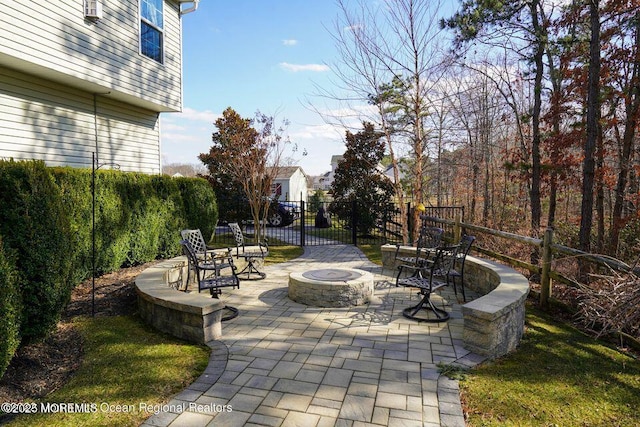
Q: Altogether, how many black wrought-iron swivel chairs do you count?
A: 4